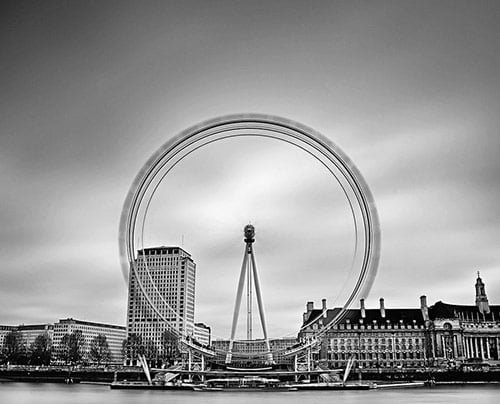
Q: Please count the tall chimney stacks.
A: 5